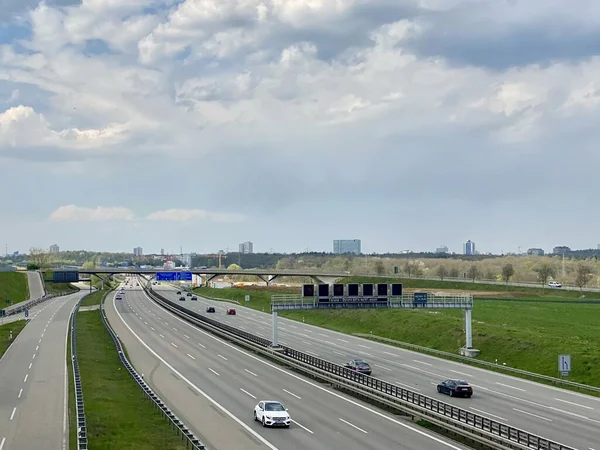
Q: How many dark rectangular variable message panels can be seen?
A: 7